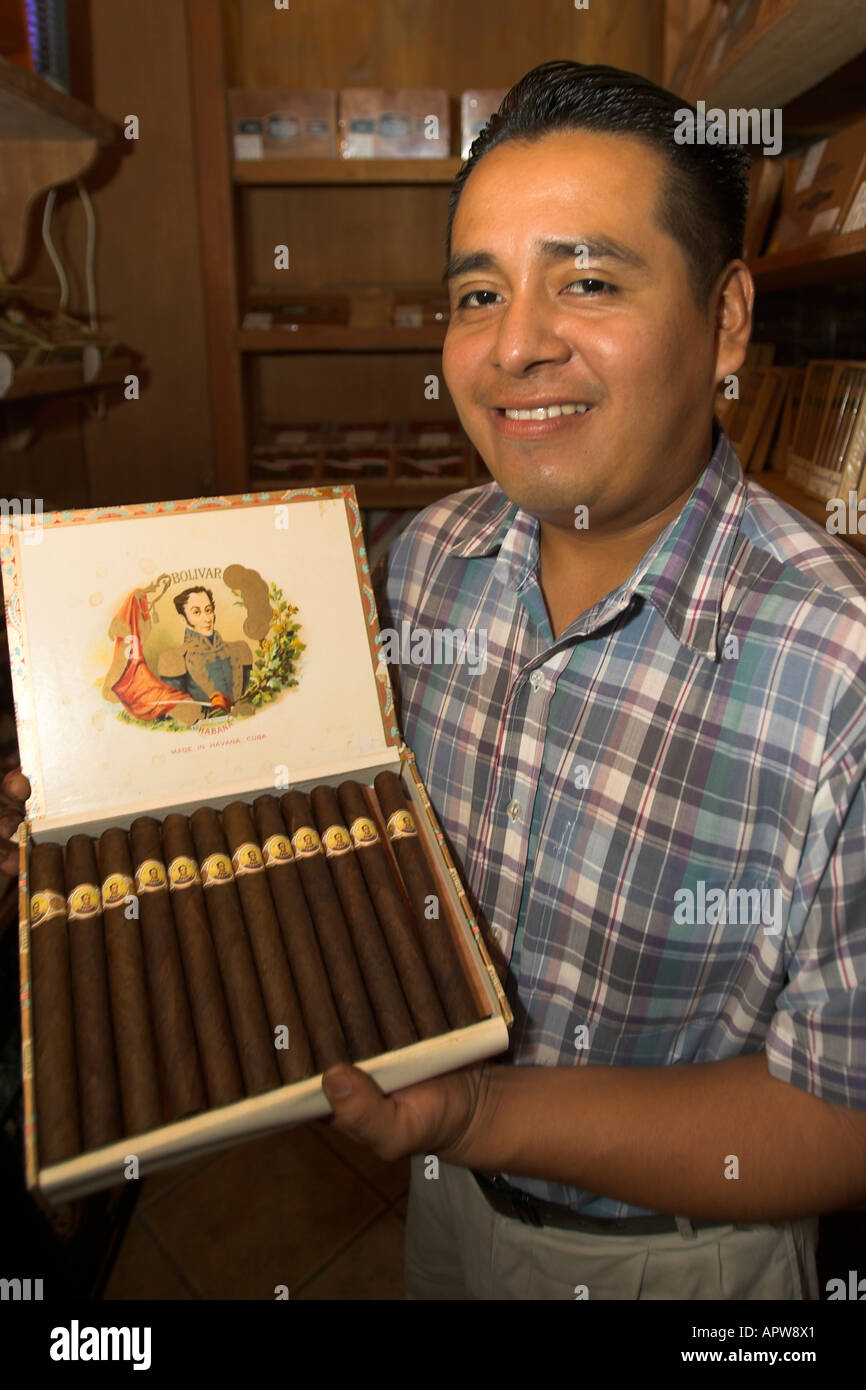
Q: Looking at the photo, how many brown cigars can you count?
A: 12